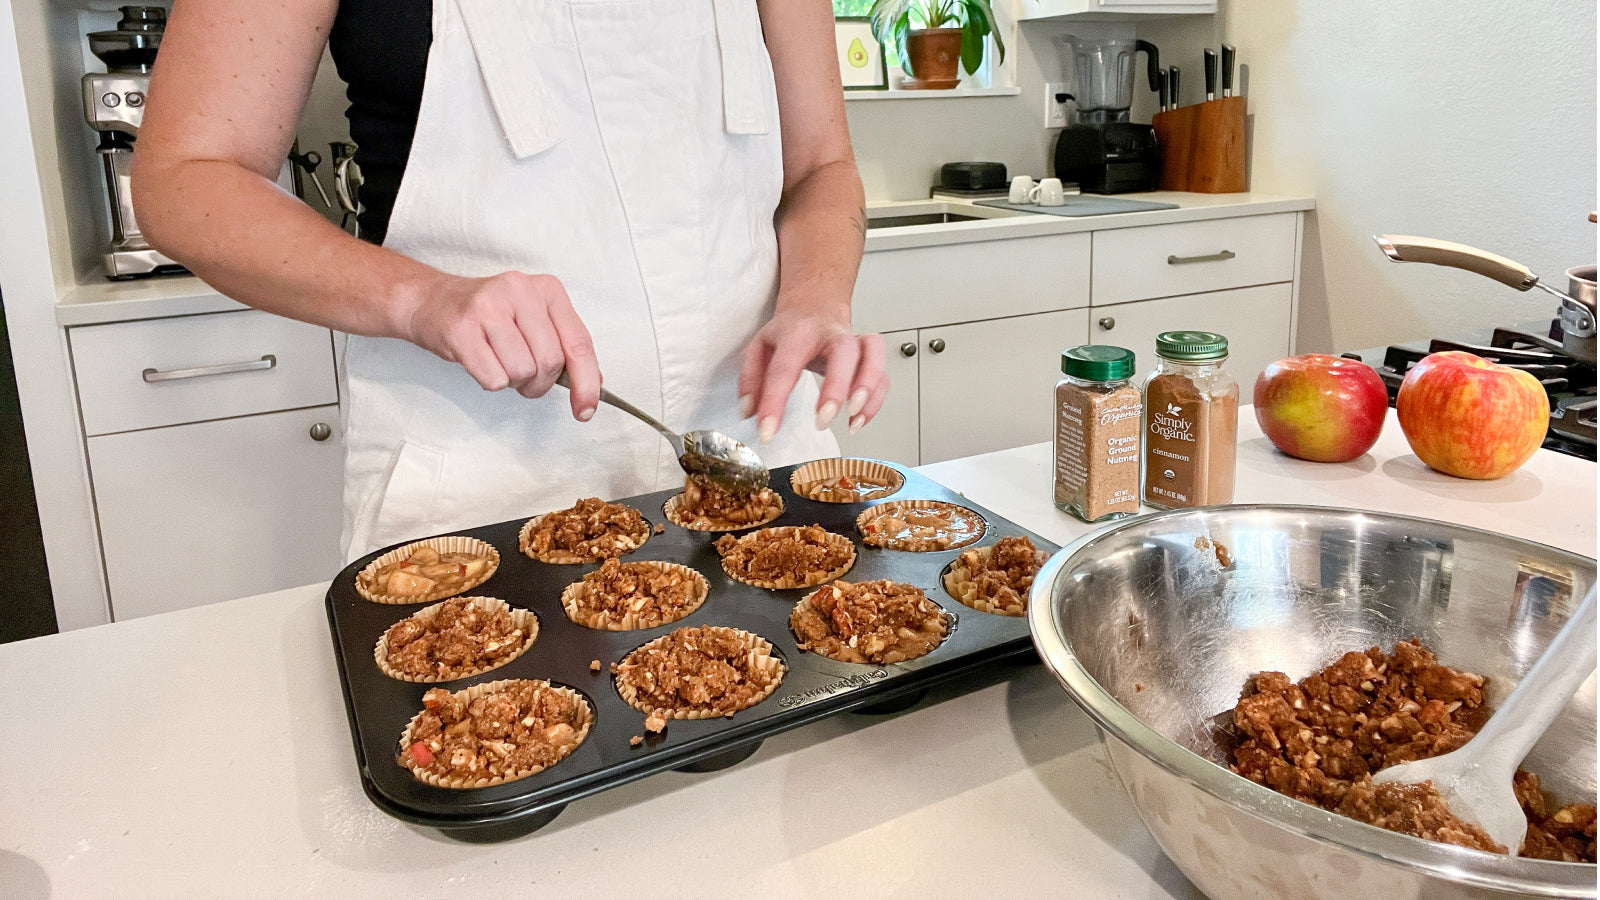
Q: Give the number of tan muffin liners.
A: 12